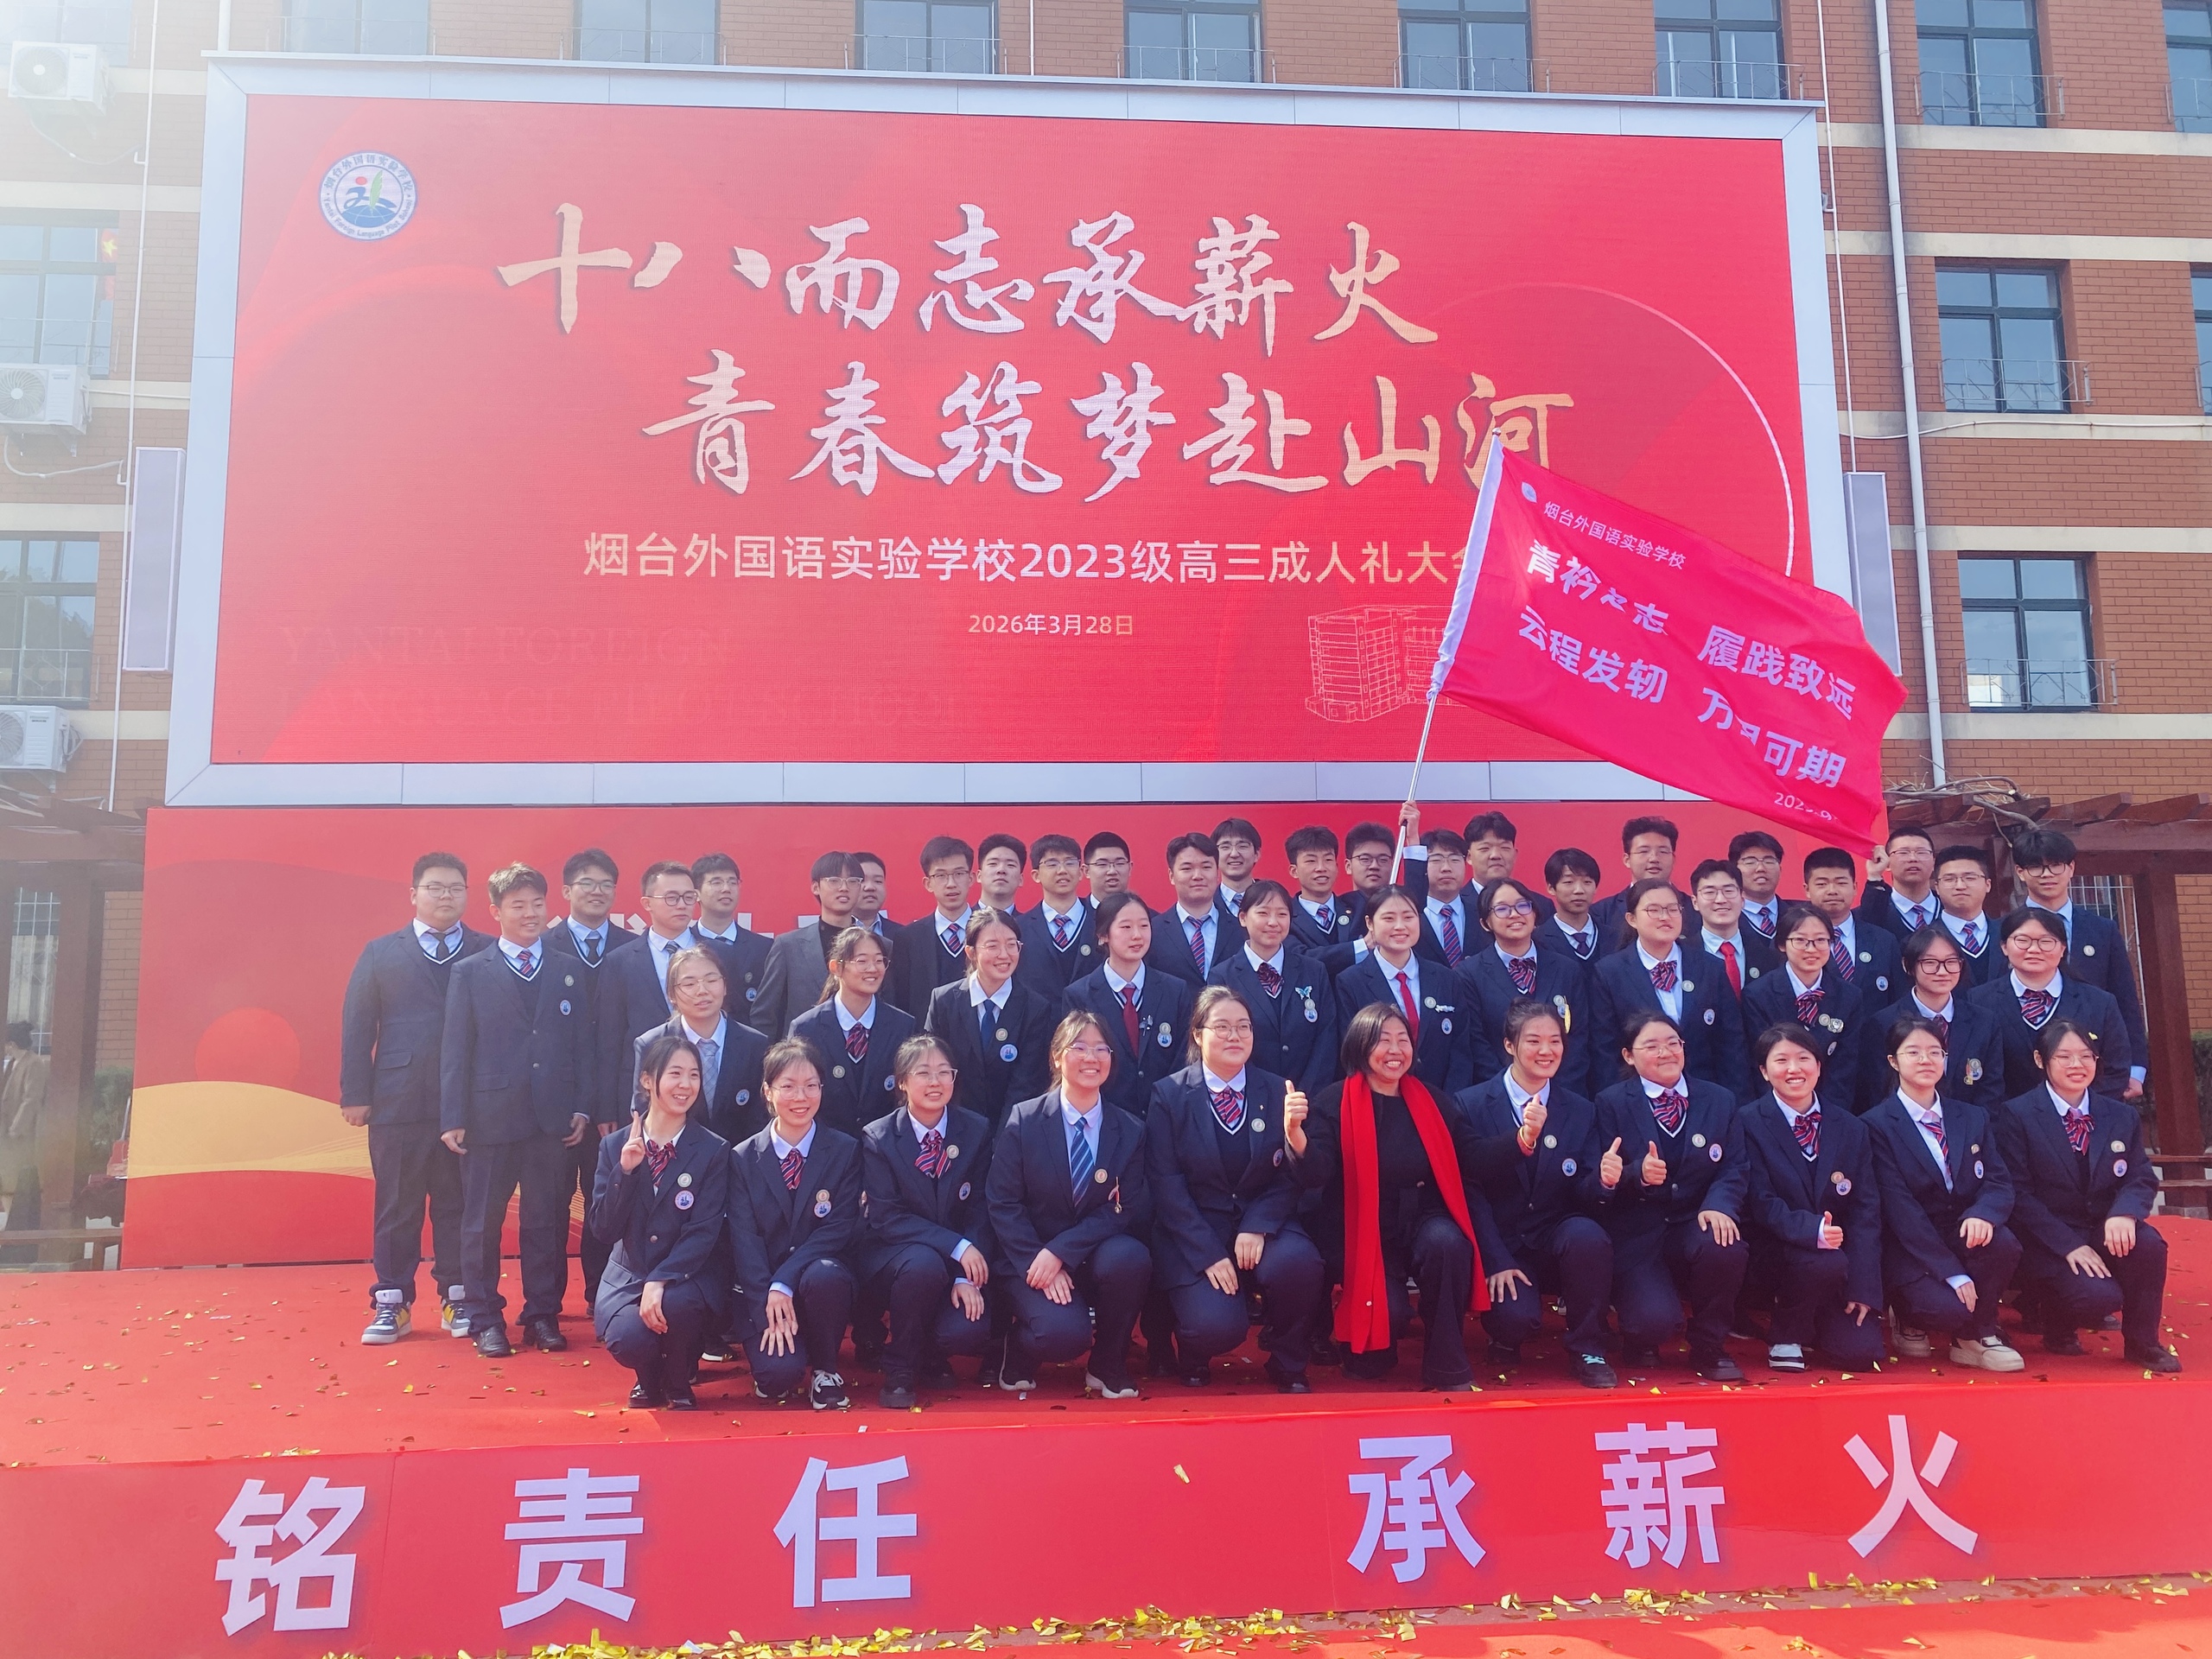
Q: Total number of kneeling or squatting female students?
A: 10